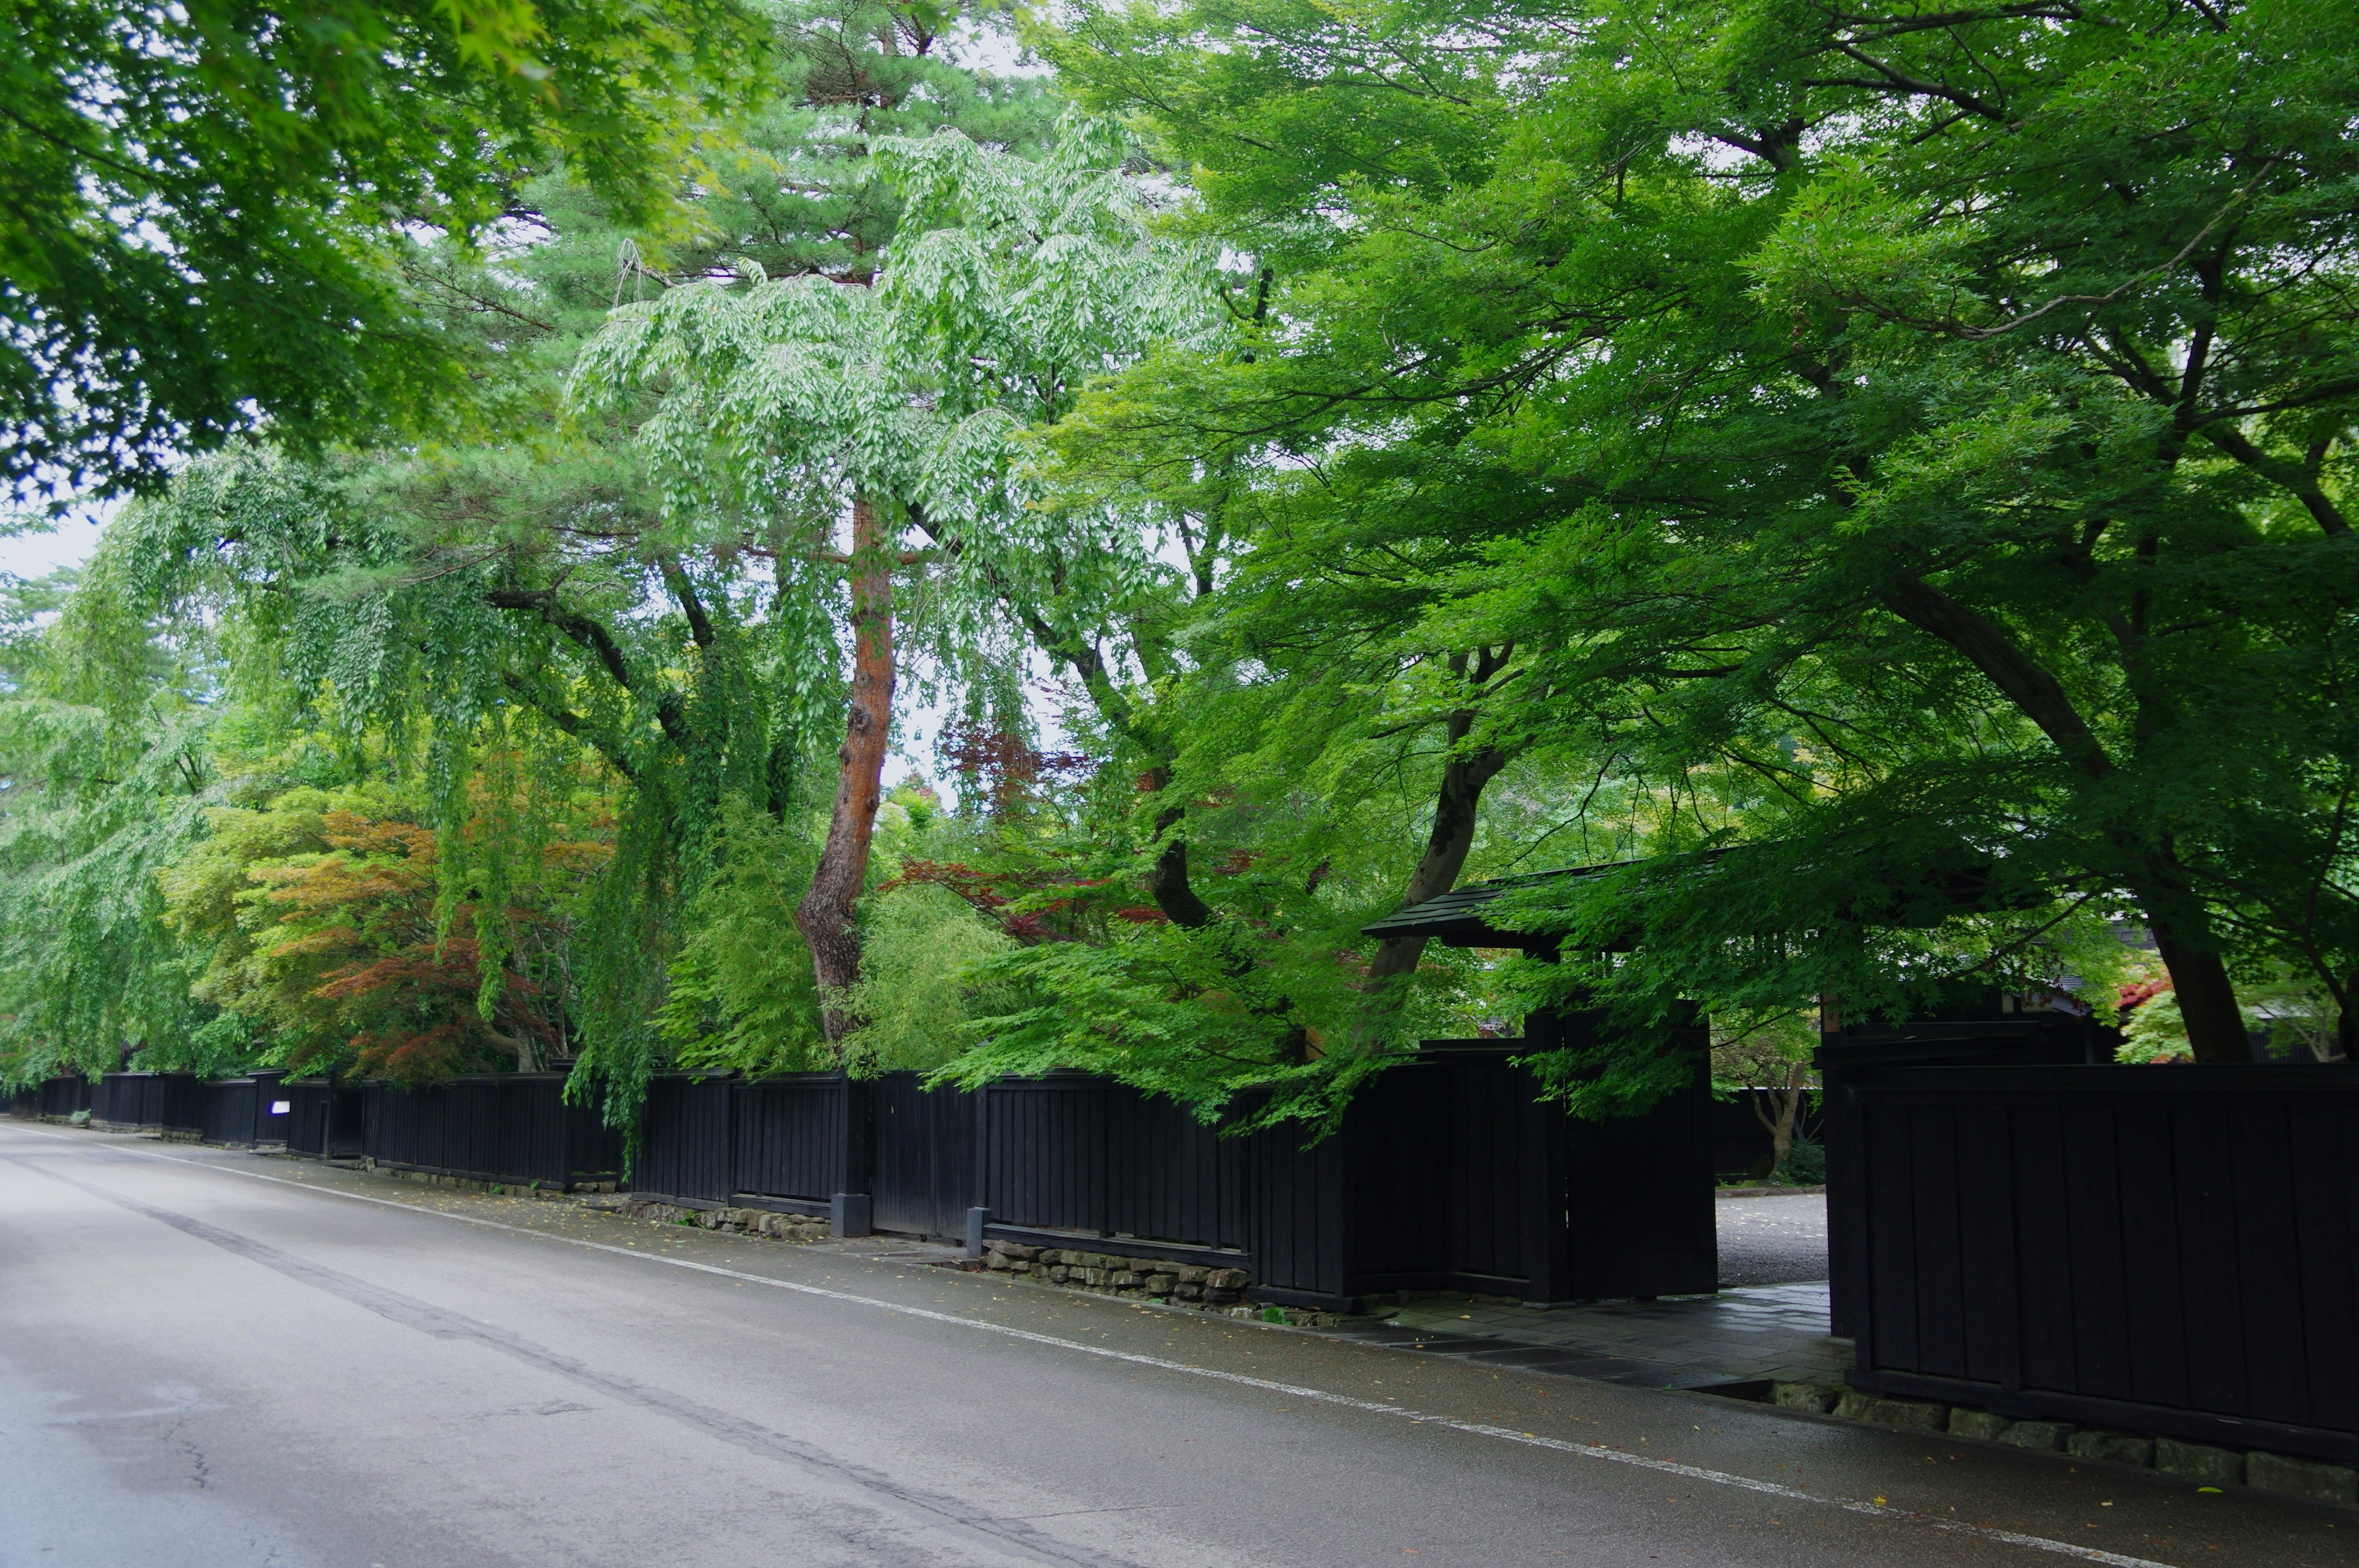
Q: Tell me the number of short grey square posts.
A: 2